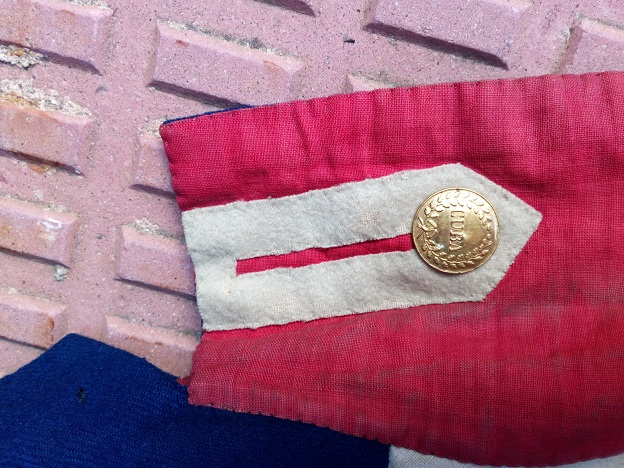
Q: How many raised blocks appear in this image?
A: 12